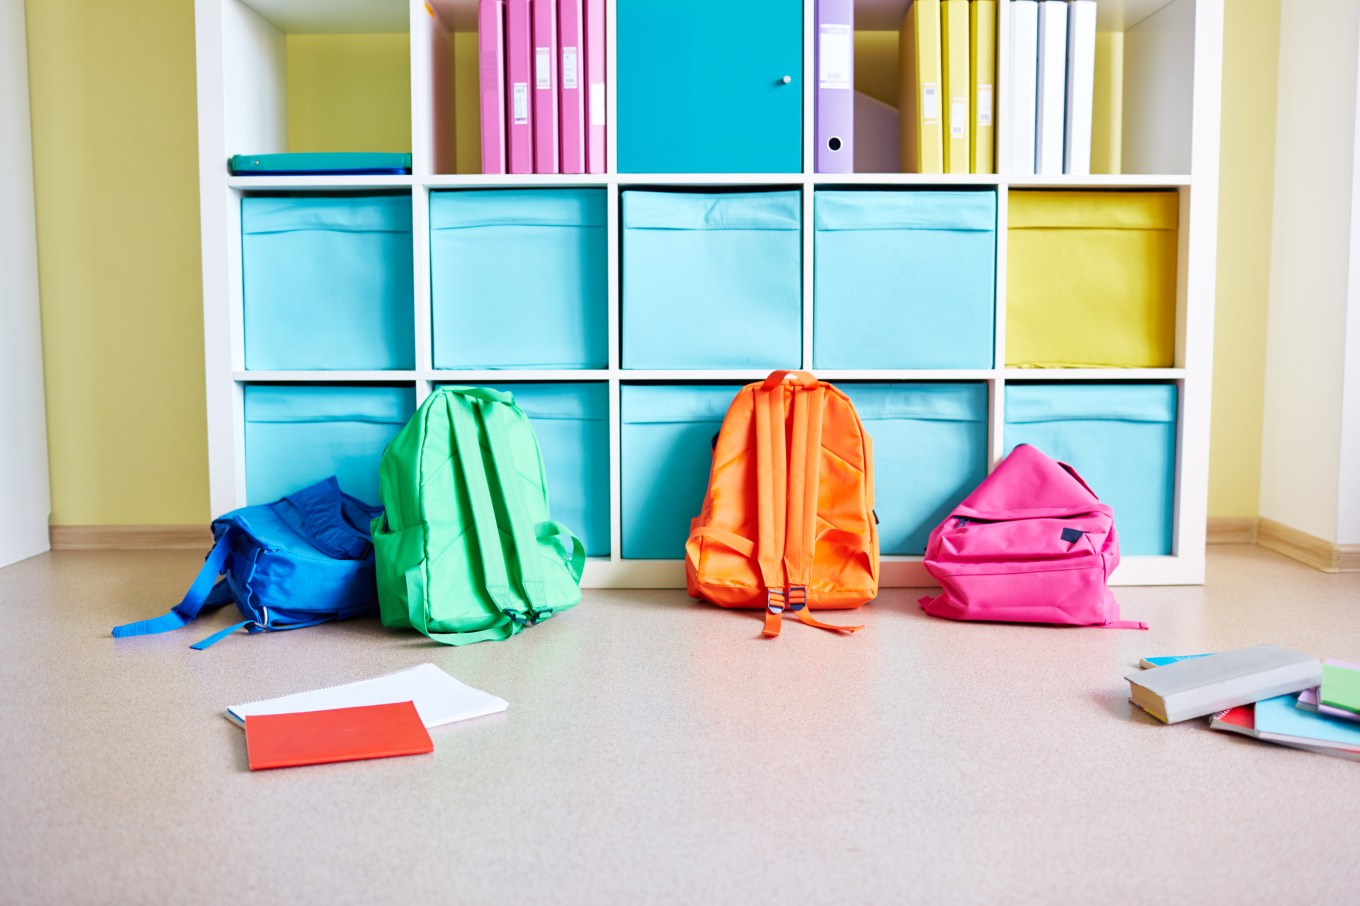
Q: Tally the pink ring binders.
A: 5